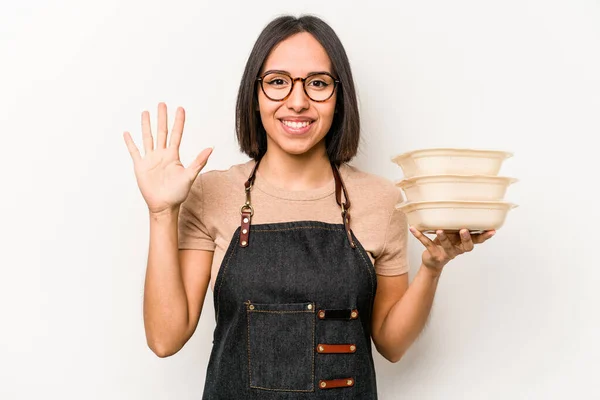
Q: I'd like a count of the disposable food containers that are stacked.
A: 3